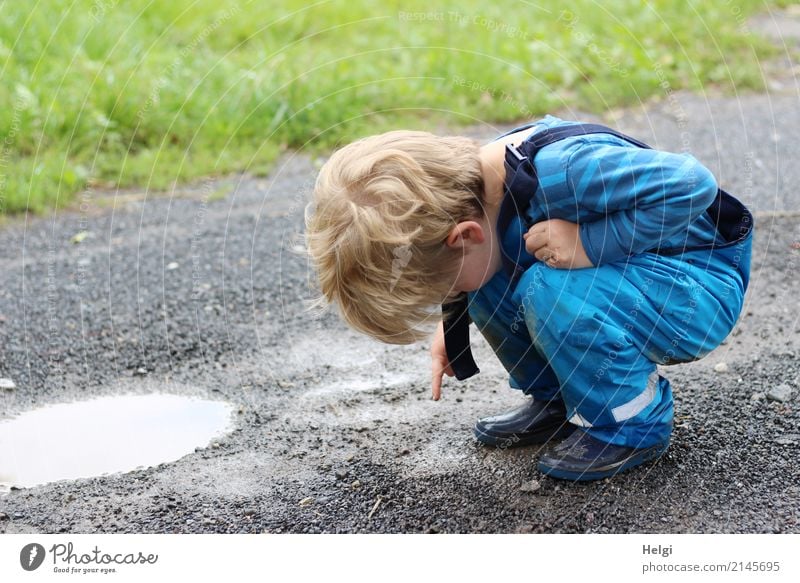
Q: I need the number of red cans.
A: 0